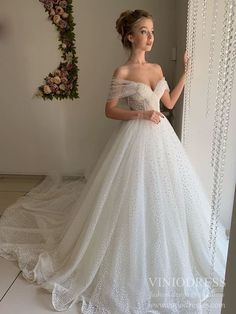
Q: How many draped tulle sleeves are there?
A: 2